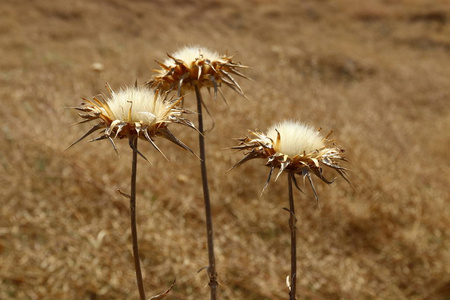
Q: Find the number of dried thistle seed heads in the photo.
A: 3